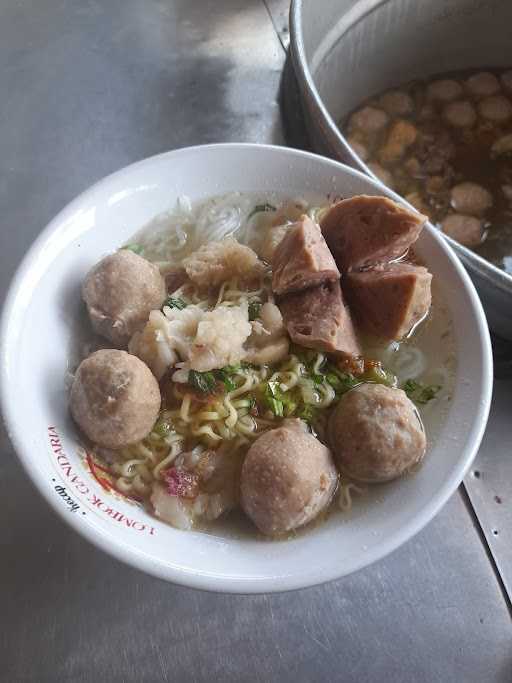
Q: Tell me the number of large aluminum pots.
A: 1